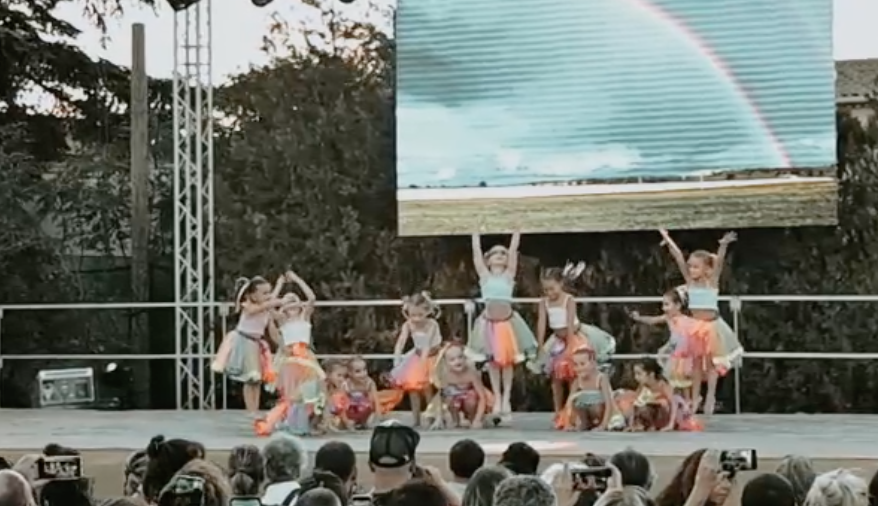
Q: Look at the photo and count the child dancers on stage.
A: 12